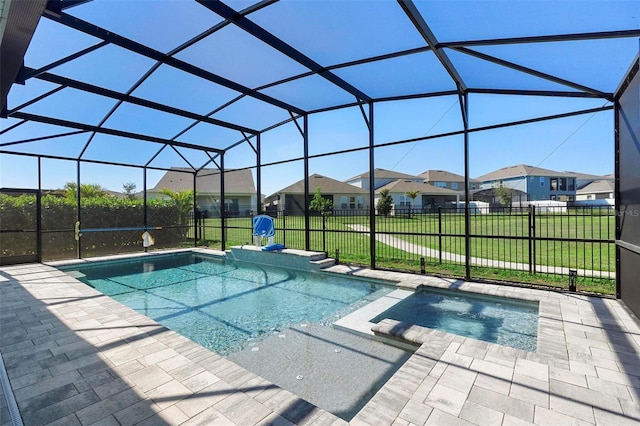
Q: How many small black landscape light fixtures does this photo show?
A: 3